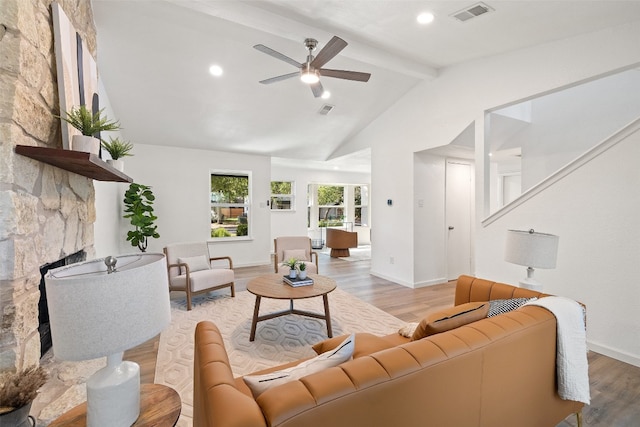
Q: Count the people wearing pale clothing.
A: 0